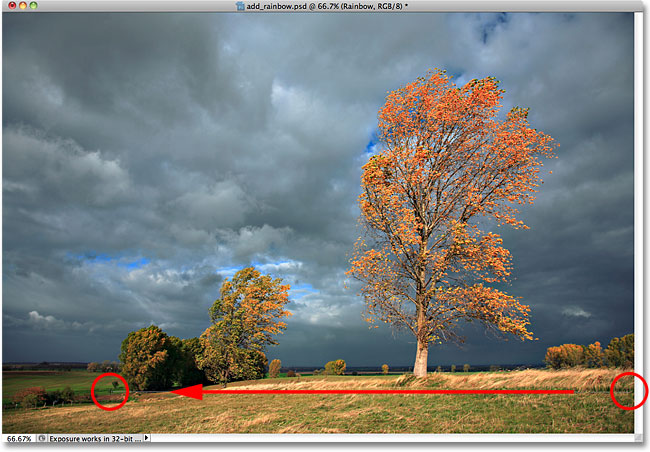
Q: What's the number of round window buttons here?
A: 3